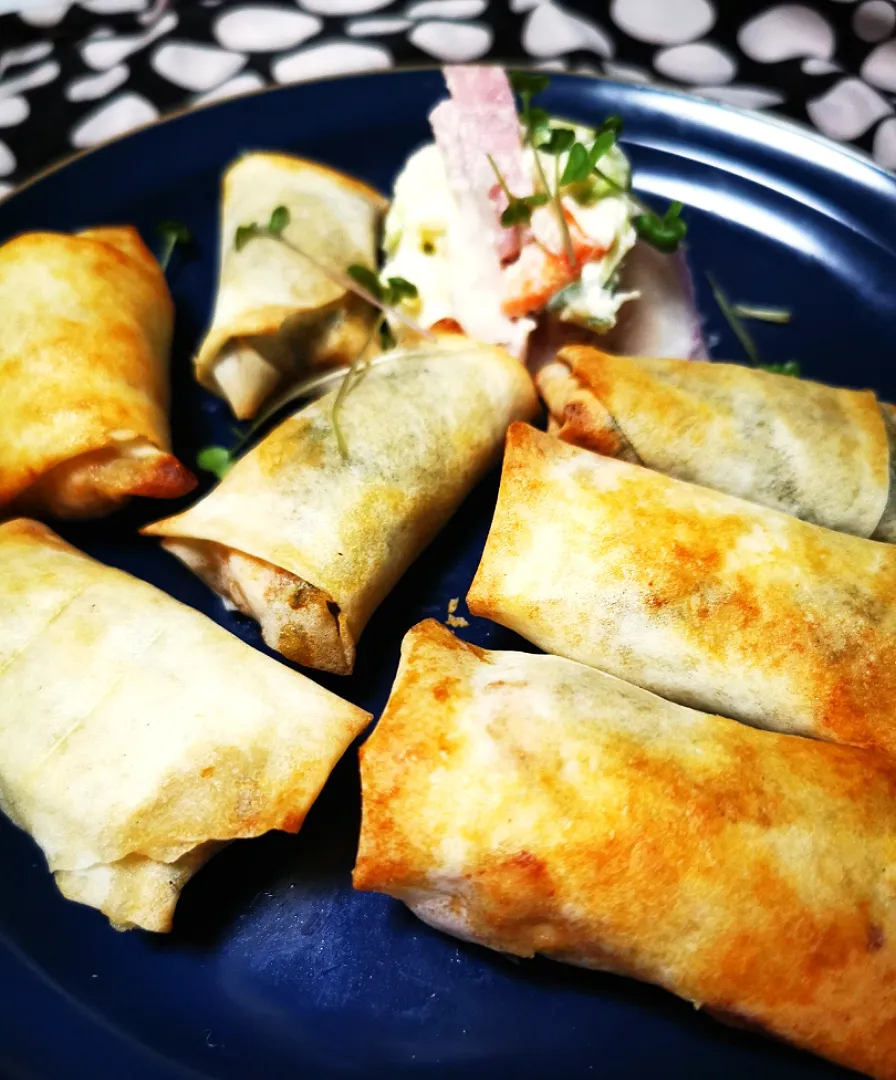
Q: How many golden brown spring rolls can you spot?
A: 7